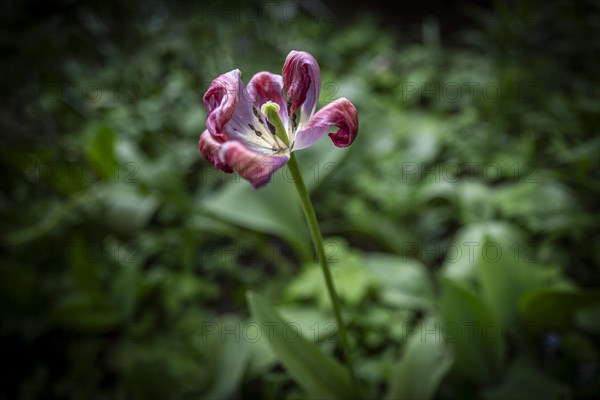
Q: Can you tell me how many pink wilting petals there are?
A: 6